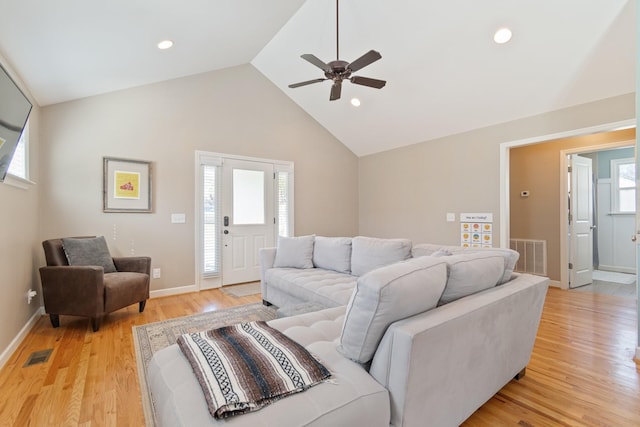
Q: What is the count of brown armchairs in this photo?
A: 1